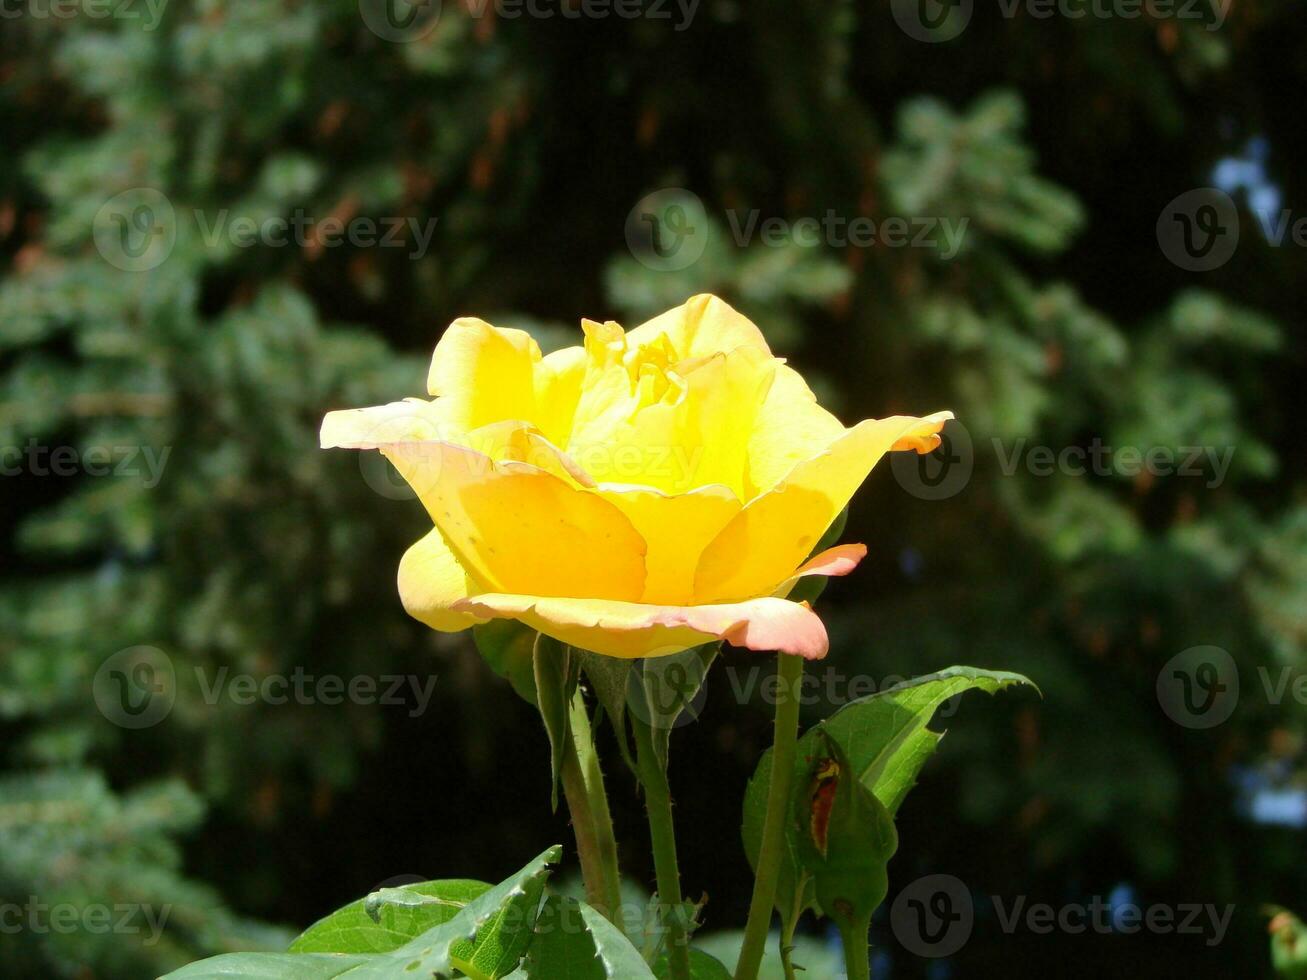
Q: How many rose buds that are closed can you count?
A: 1